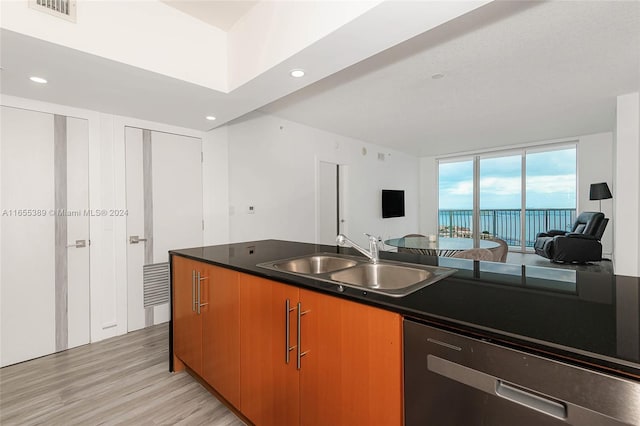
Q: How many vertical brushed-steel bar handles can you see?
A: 4